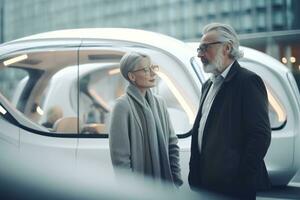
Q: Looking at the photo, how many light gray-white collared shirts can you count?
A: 1